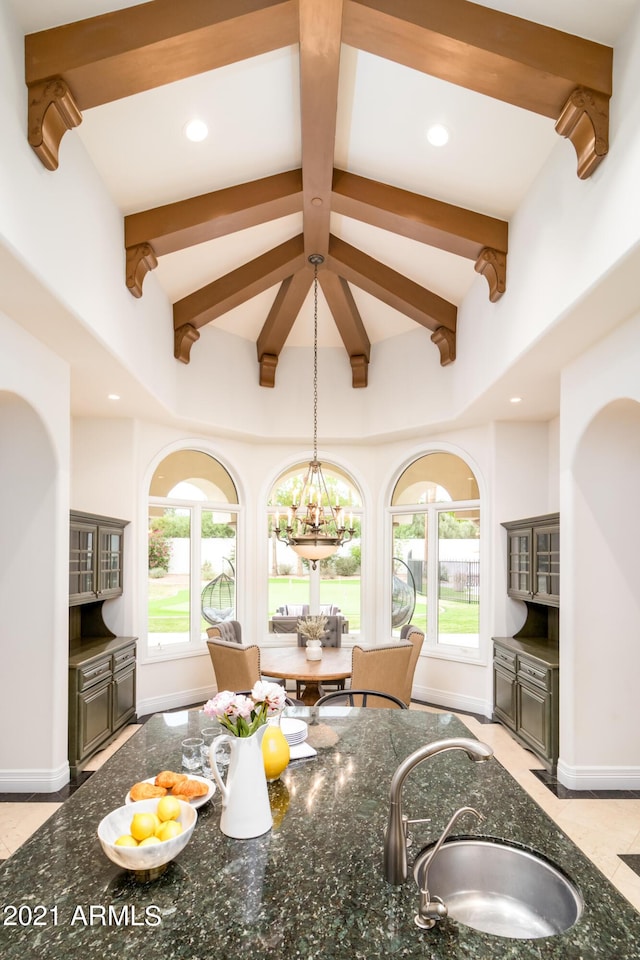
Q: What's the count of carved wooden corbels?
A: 8